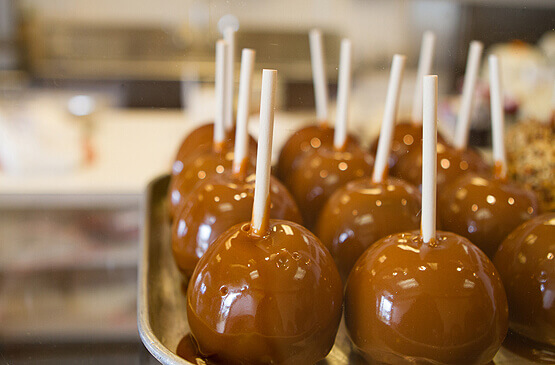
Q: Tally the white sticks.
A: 11